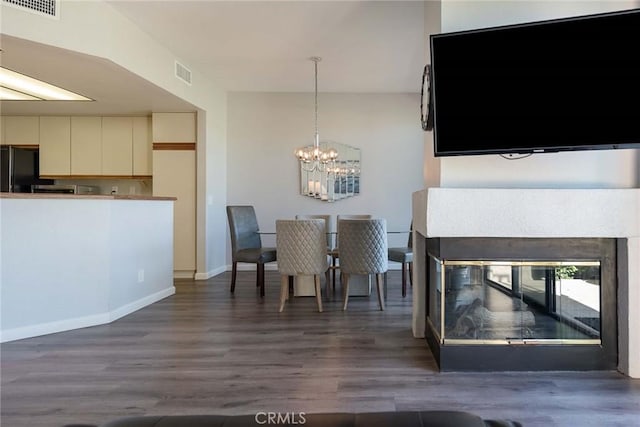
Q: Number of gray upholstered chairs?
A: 6